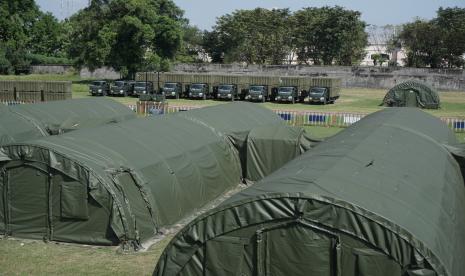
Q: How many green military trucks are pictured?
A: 9